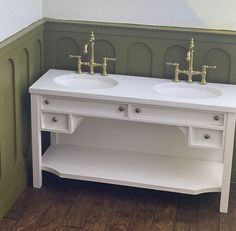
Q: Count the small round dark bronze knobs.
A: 6